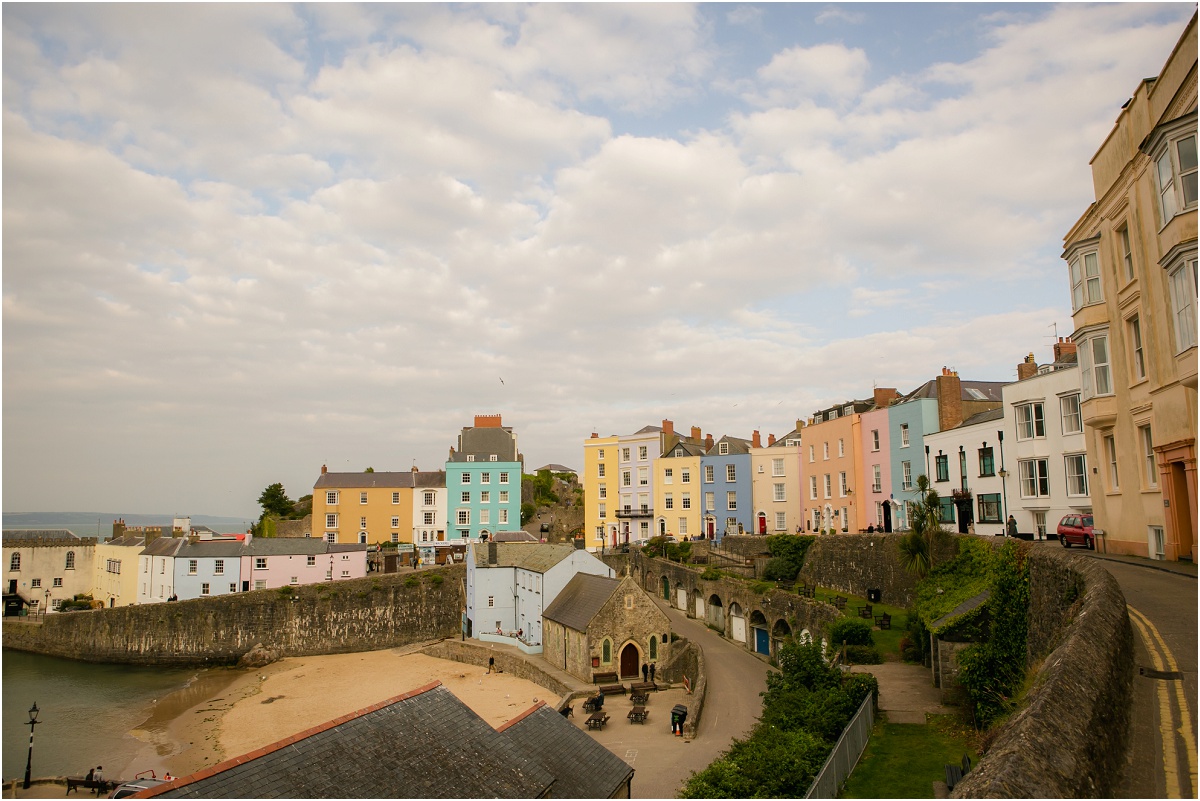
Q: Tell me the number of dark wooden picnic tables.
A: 4